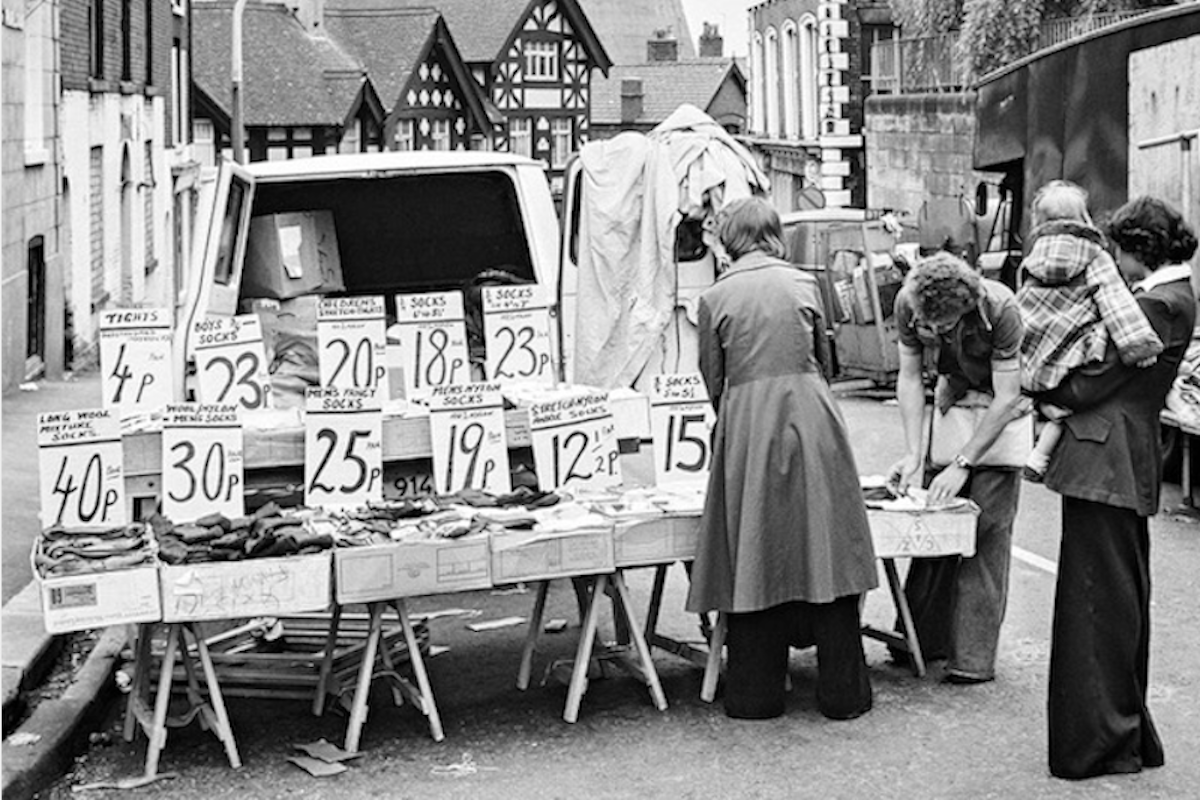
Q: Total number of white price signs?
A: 11